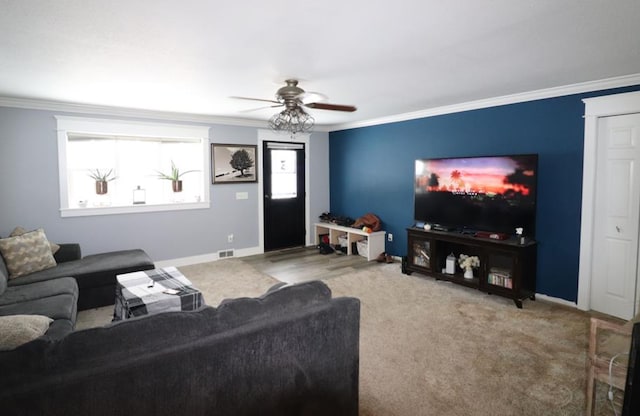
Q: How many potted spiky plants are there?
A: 2